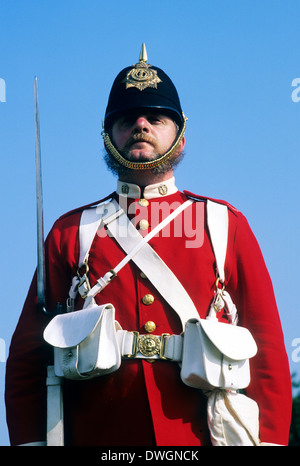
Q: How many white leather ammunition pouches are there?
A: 2